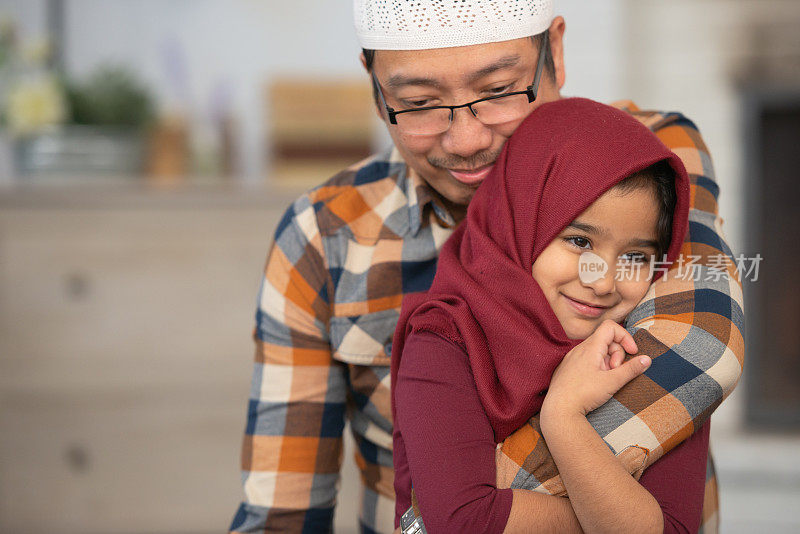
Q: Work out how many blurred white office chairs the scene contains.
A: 0